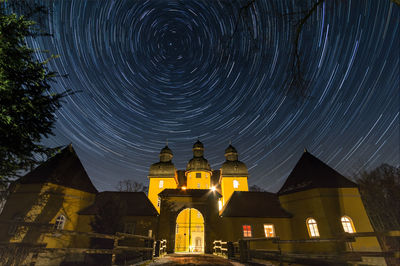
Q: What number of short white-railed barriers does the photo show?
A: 2